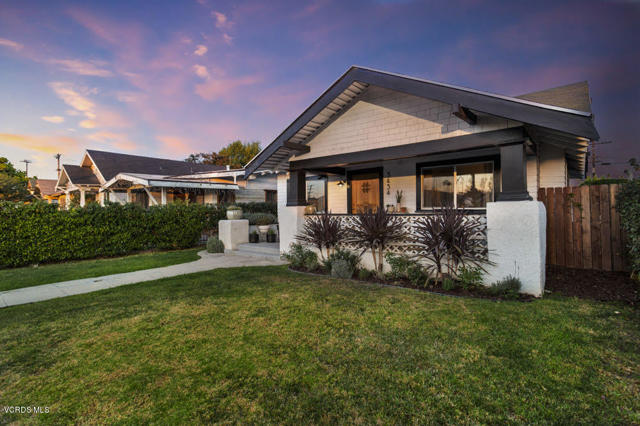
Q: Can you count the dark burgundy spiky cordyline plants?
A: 3